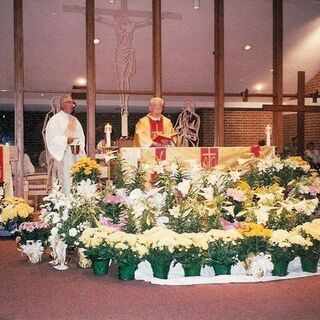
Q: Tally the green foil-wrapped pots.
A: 7